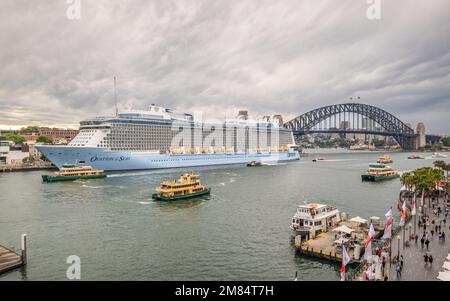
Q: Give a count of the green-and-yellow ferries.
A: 4